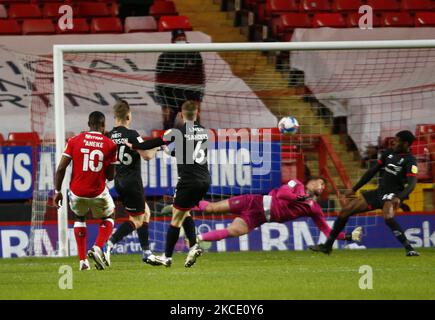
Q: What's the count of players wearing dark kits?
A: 3